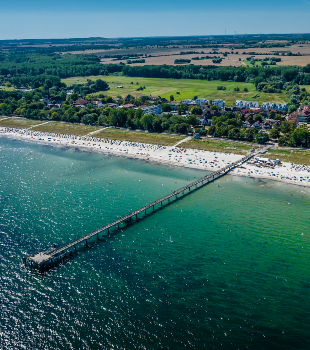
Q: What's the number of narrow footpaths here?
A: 4